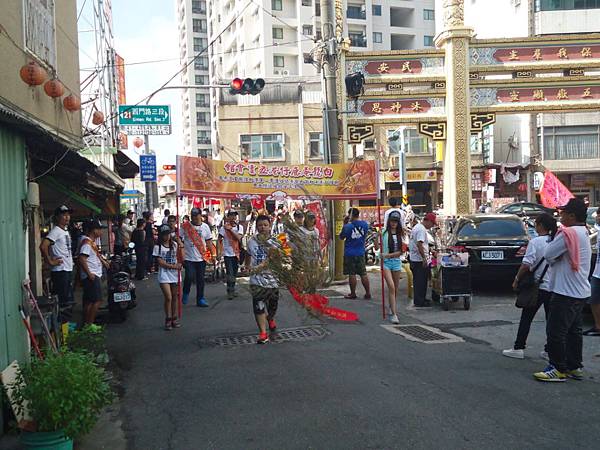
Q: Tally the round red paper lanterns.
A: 5